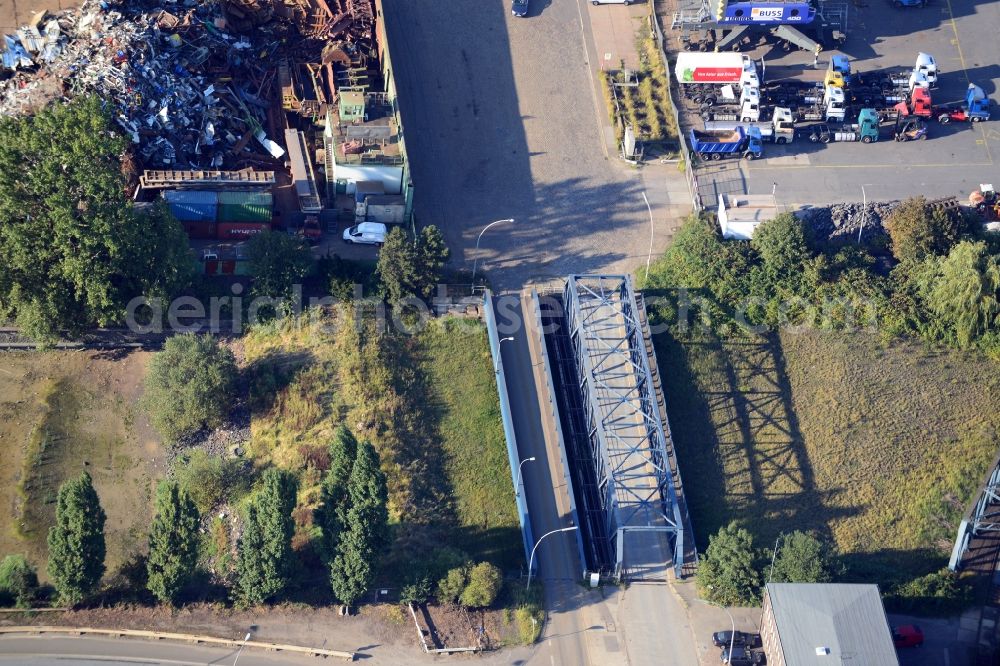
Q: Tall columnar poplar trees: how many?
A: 5